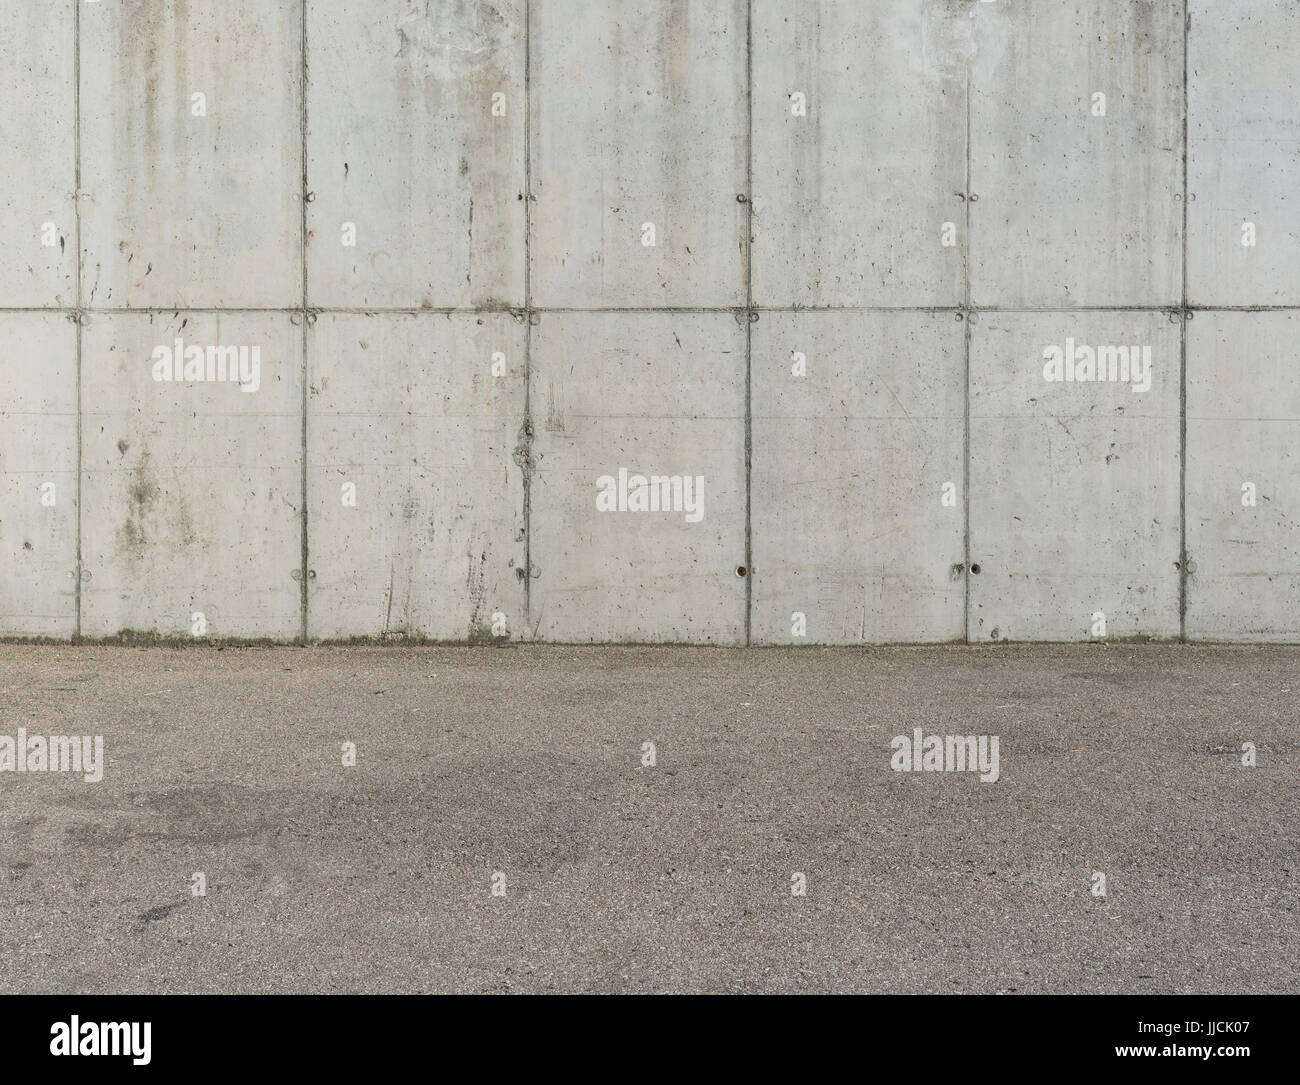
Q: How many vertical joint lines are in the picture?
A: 6